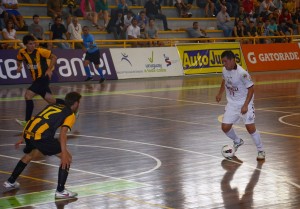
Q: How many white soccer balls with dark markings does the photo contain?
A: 1